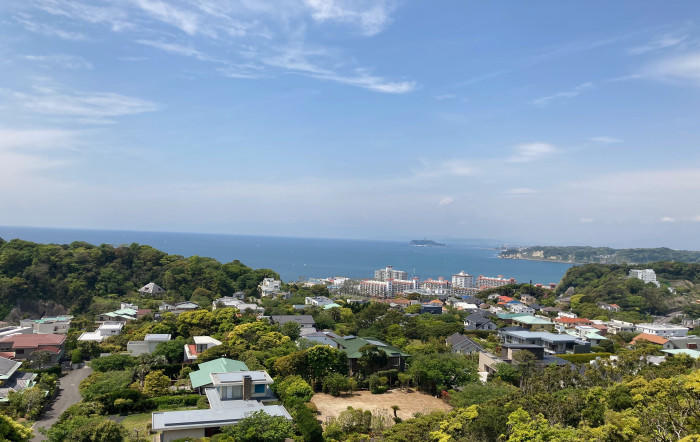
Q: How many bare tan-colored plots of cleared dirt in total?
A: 1